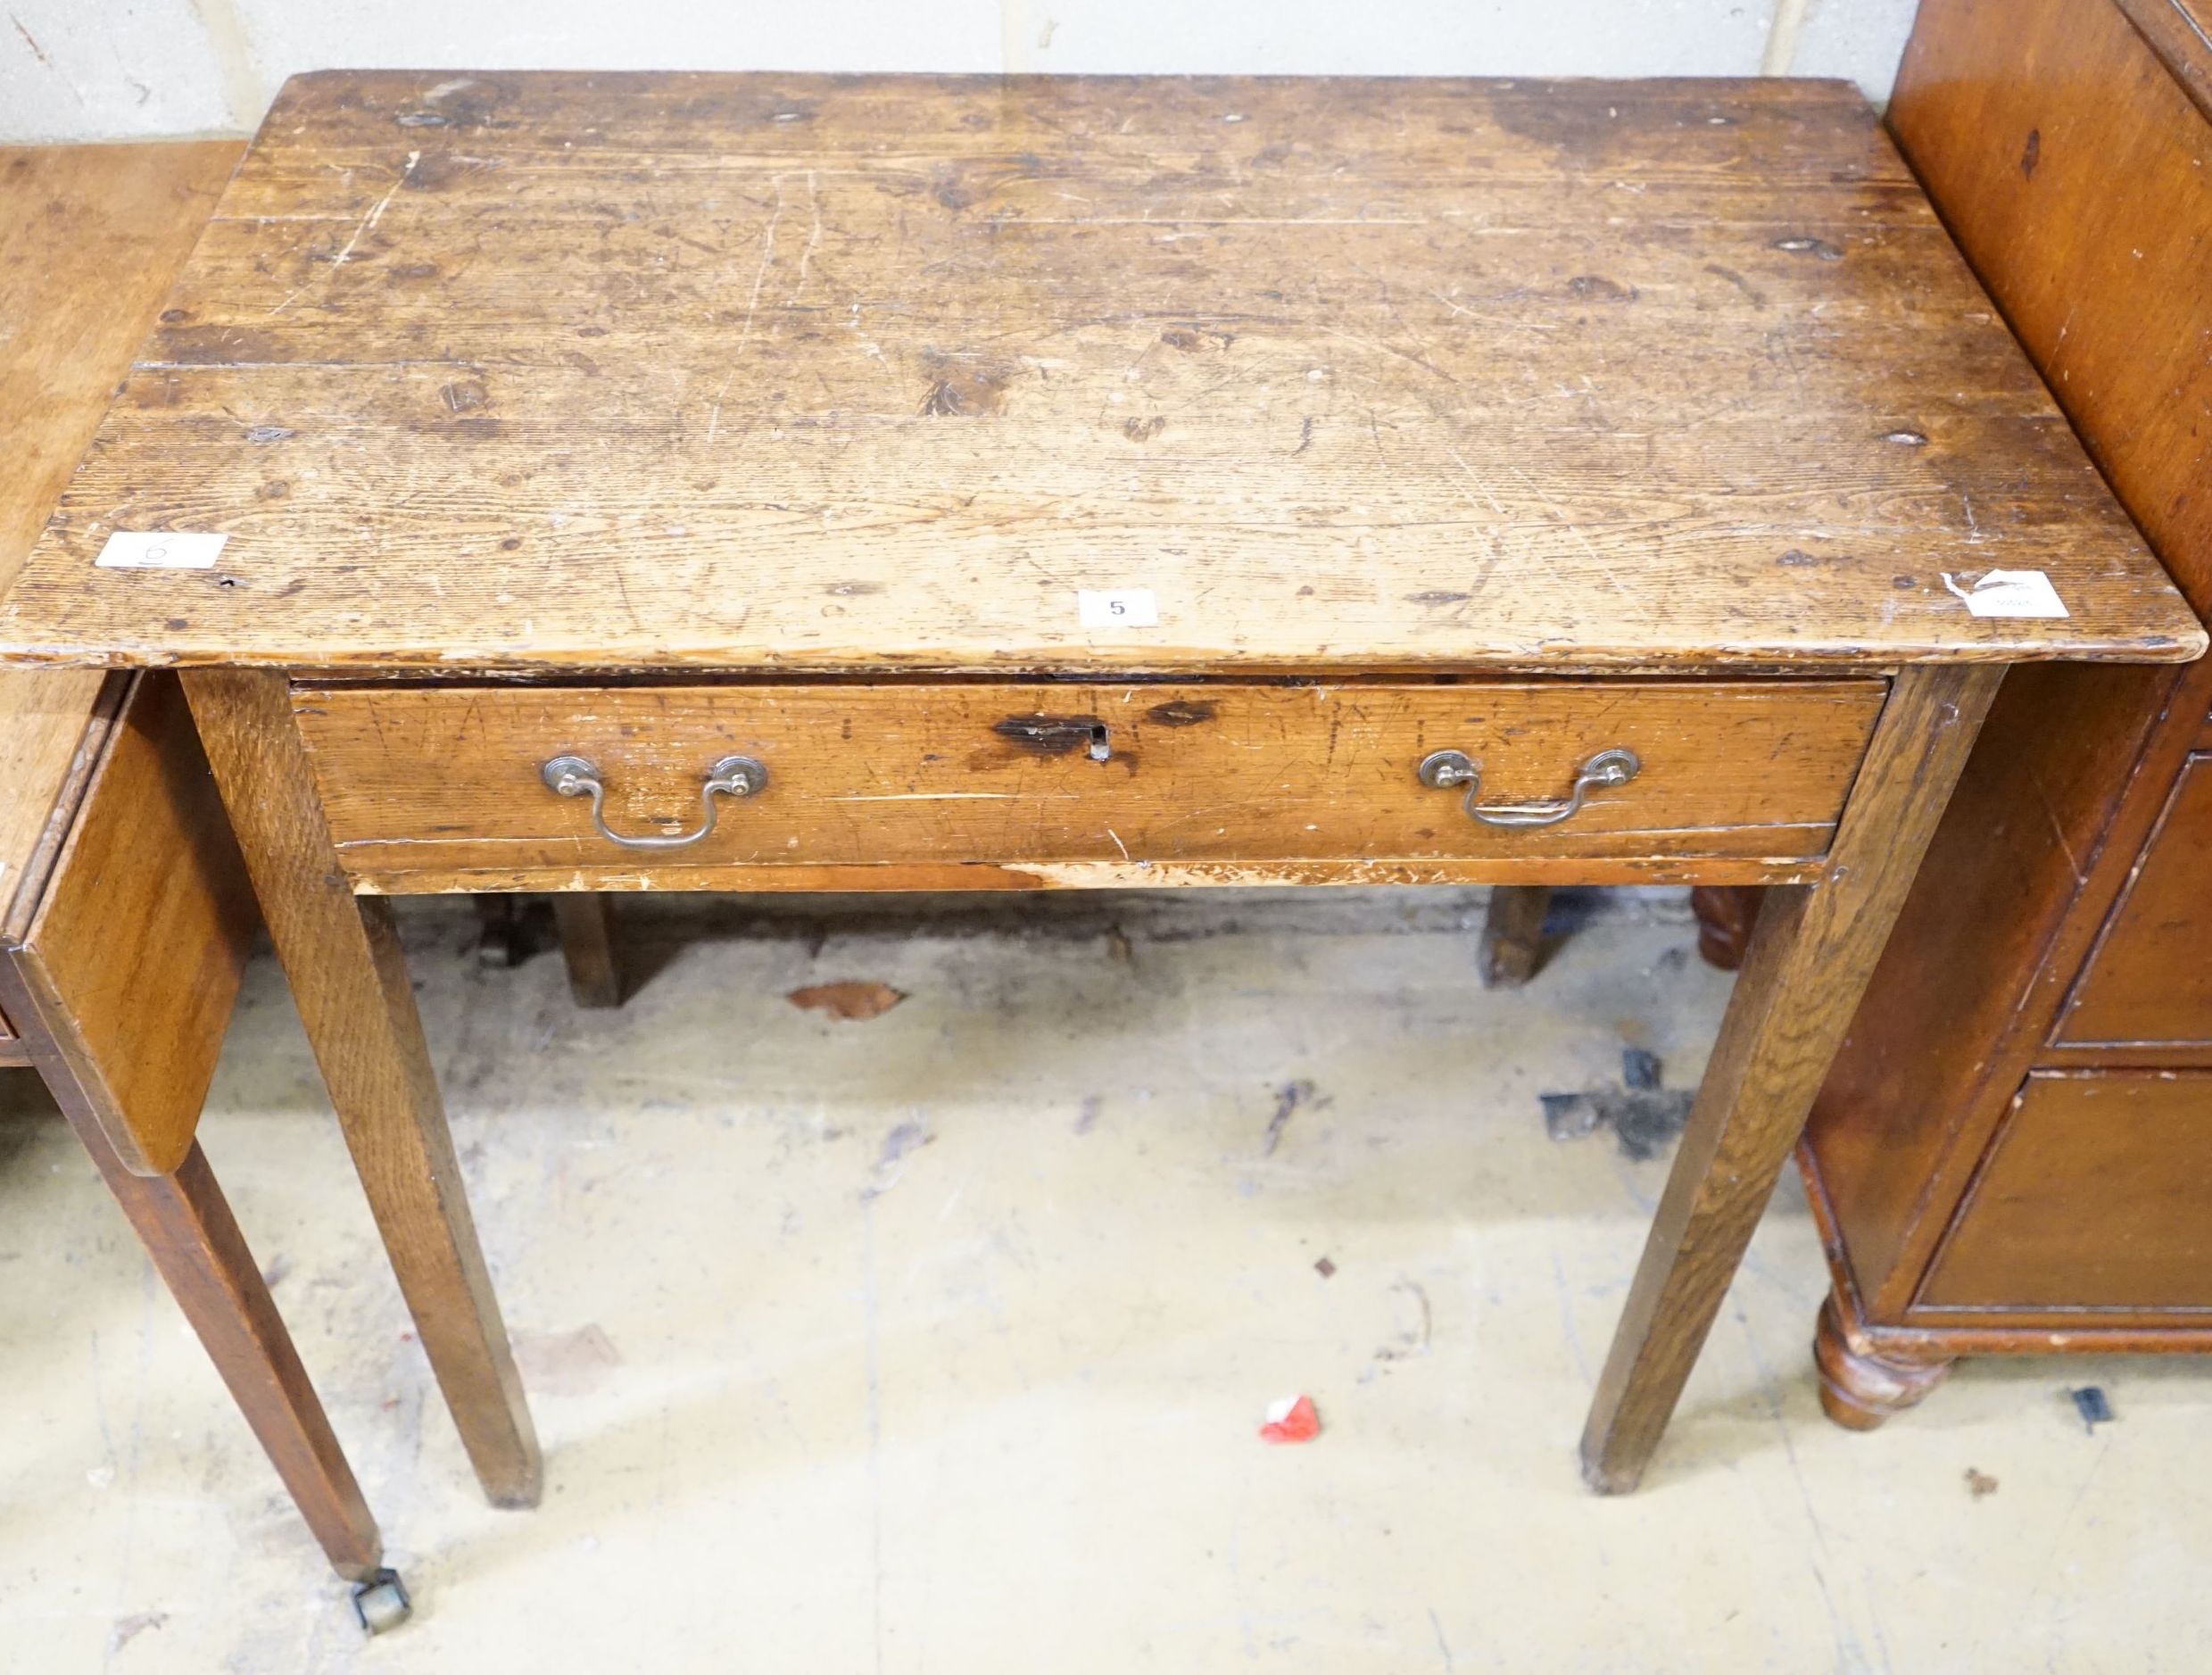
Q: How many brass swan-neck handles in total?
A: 2